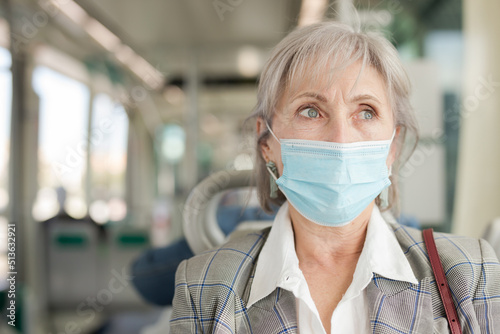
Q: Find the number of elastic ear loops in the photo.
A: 2